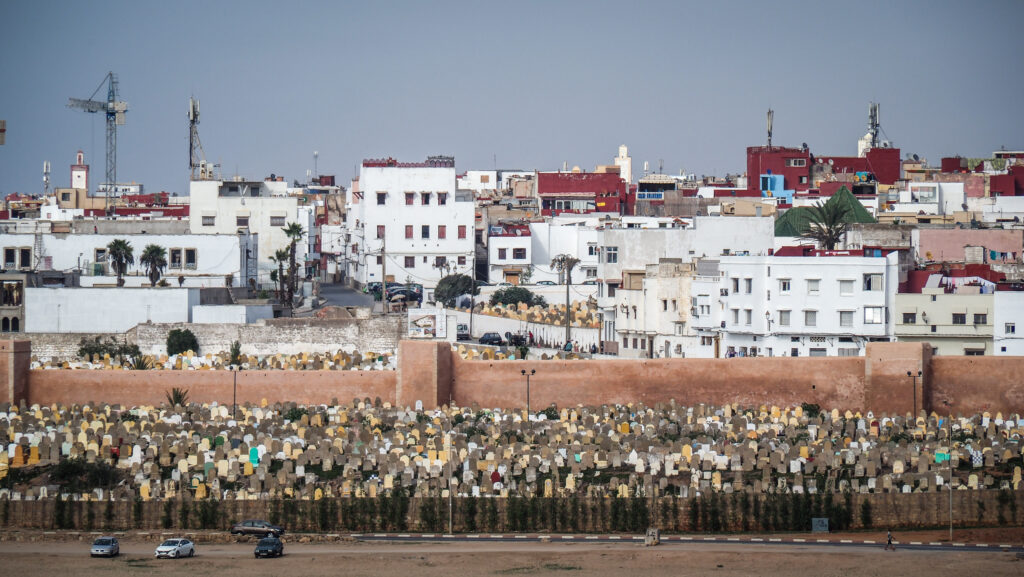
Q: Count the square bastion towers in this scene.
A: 3